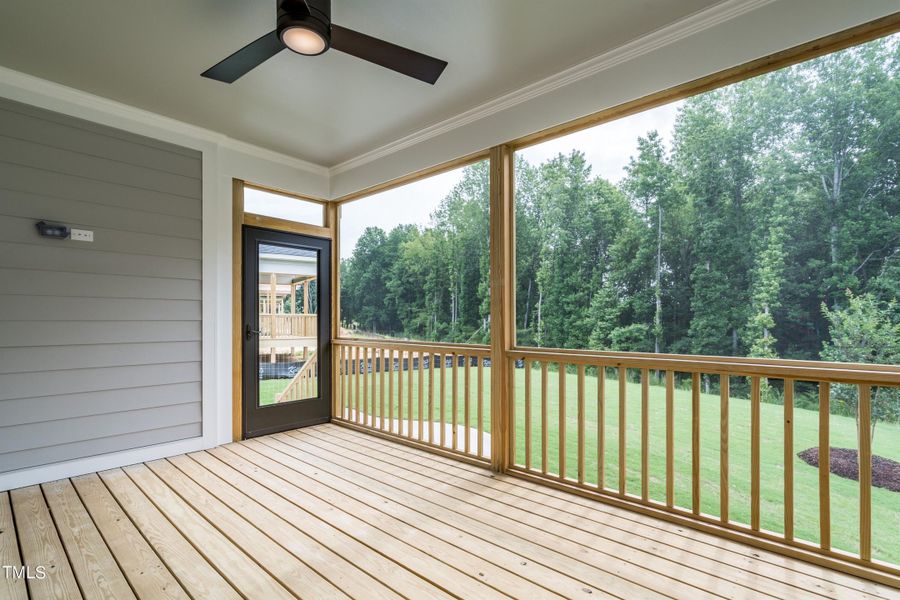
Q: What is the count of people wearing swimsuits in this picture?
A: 0